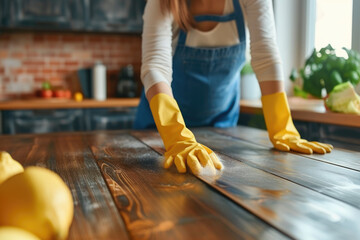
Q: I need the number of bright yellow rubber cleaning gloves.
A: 2